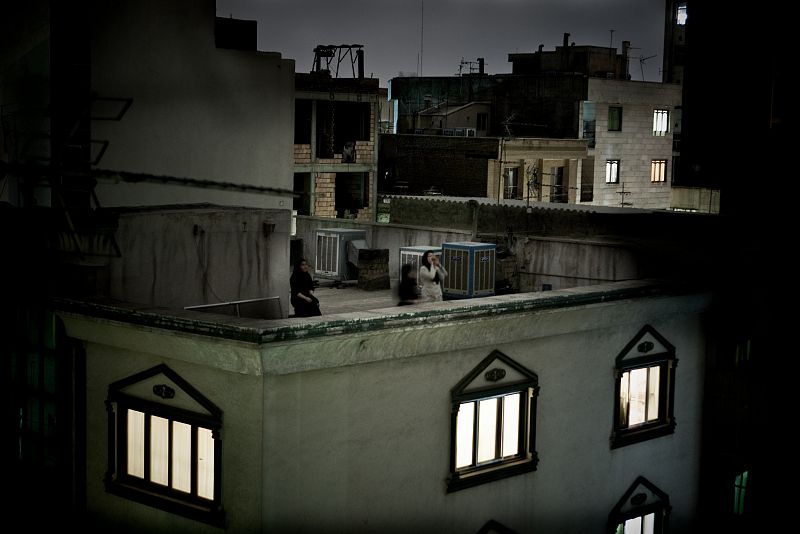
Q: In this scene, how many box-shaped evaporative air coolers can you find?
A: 3